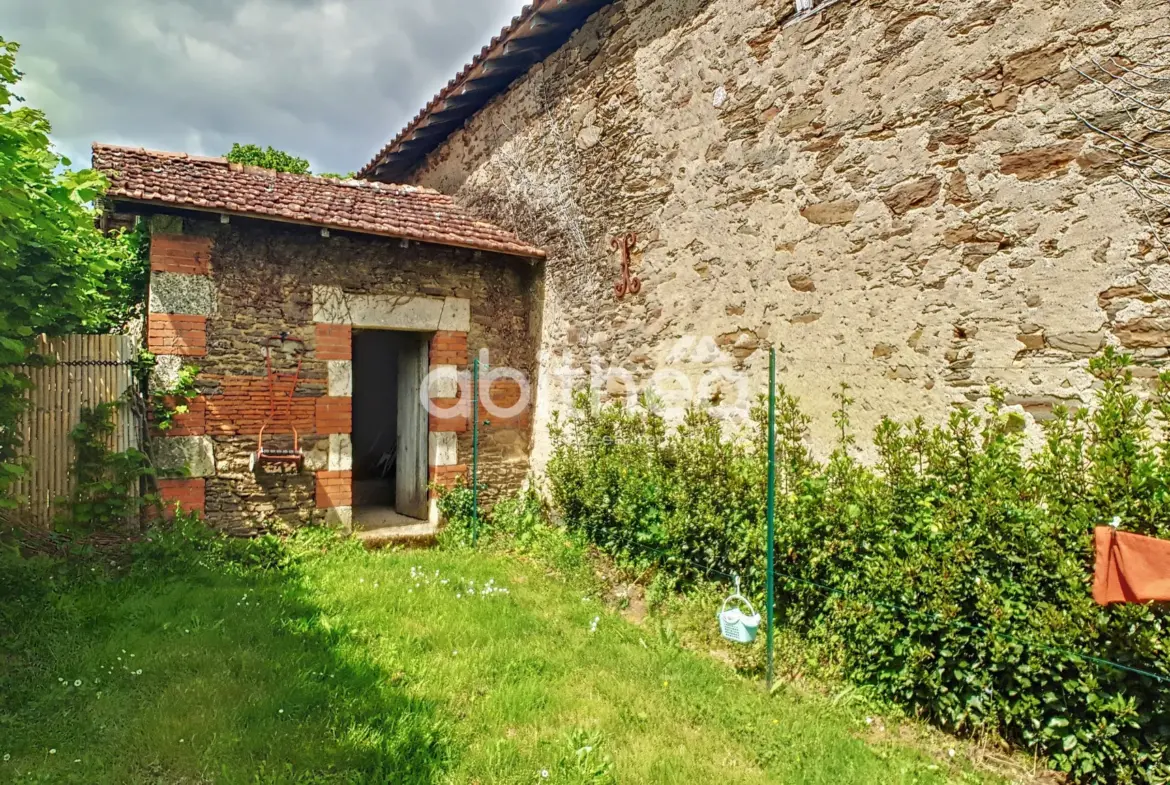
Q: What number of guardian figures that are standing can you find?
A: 0